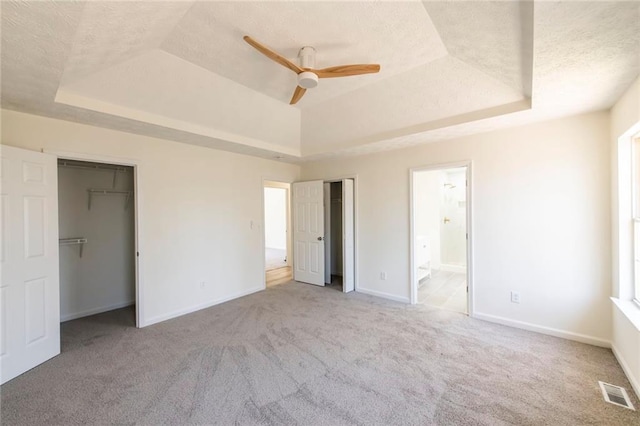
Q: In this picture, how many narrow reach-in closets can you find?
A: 1